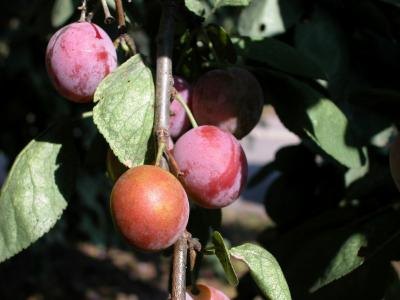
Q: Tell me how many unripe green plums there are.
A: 0